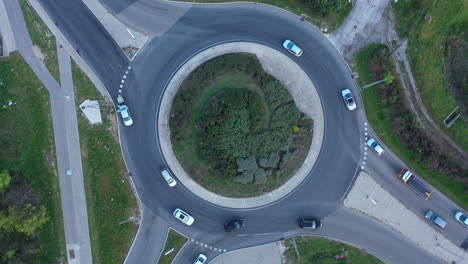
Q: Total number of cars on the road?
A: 11